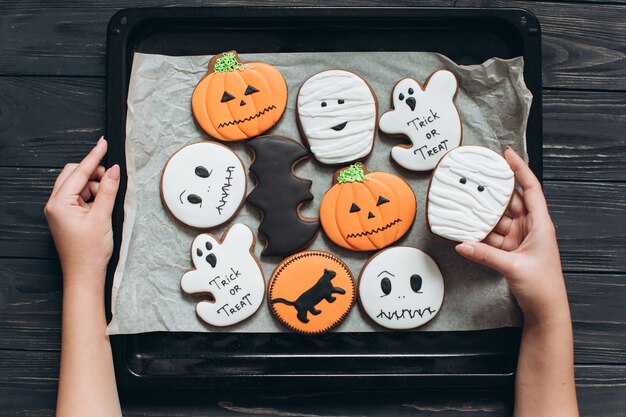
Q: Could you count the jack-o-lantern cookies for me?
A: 2